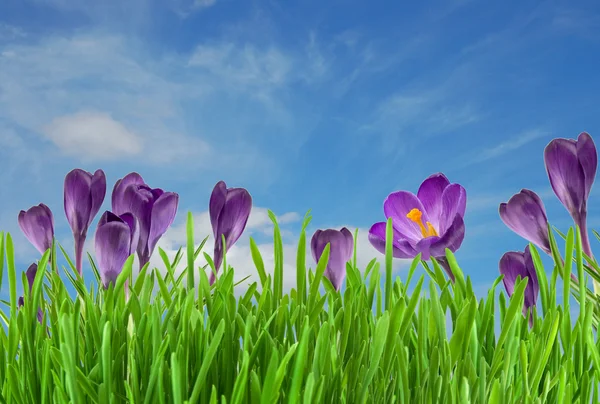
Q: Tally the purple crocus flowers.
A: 11